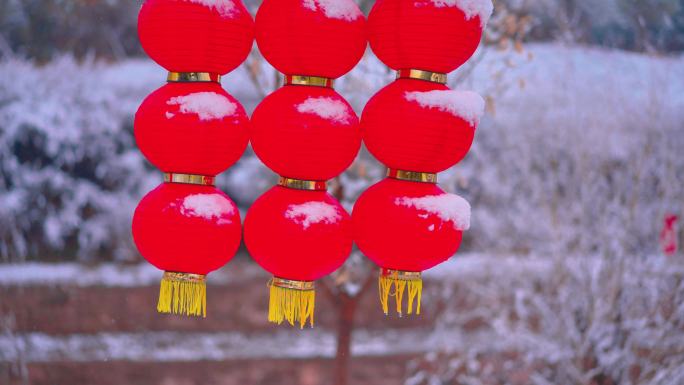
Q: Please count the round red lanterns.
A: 9